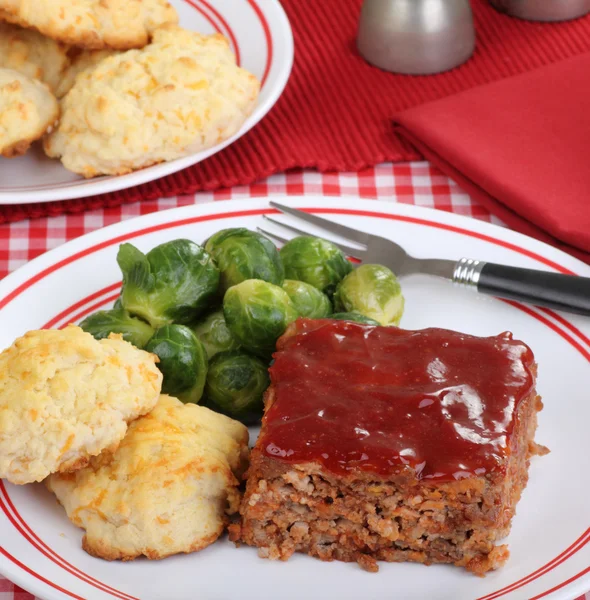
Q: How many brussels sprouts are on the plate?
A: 11